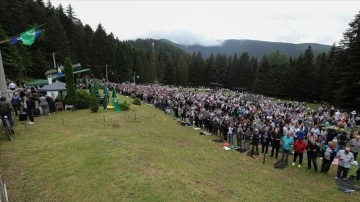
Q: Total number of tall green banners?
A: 3